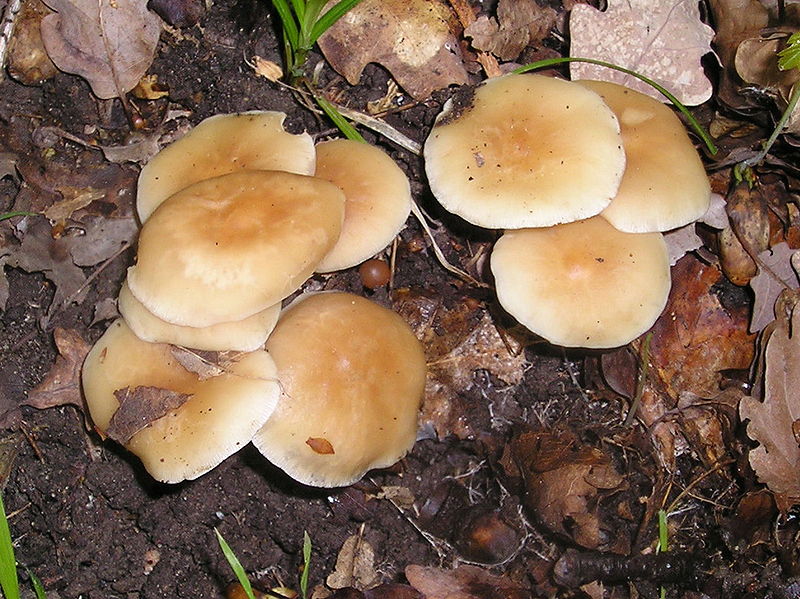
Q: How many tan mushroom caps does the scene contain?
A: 9